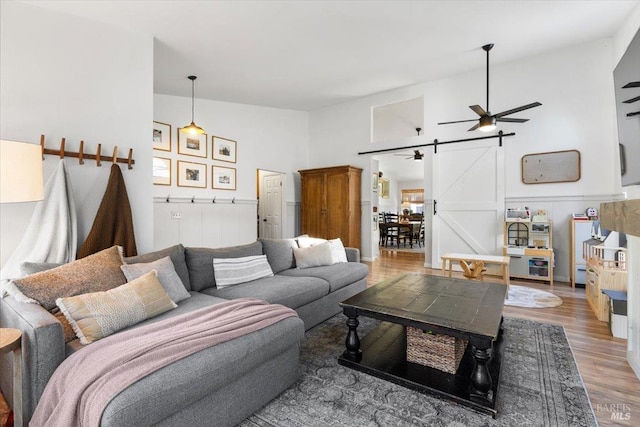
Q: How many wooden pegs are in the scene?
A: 6